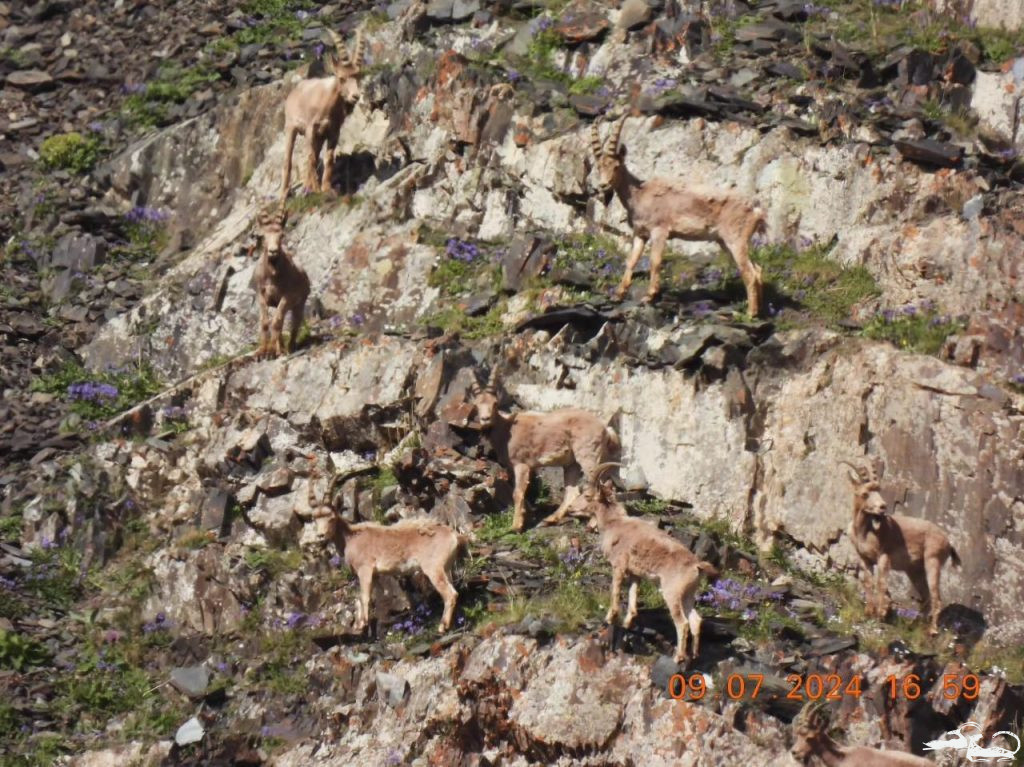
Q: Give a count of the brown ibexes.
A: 8